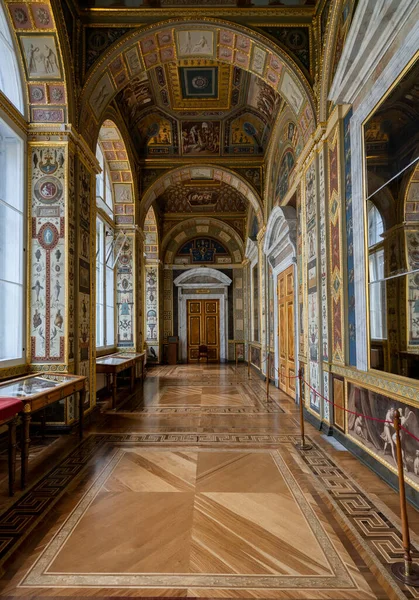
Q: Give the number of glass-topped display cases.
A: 2